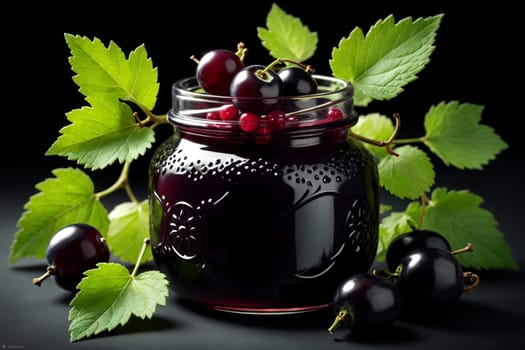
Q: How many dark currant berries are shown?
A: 7